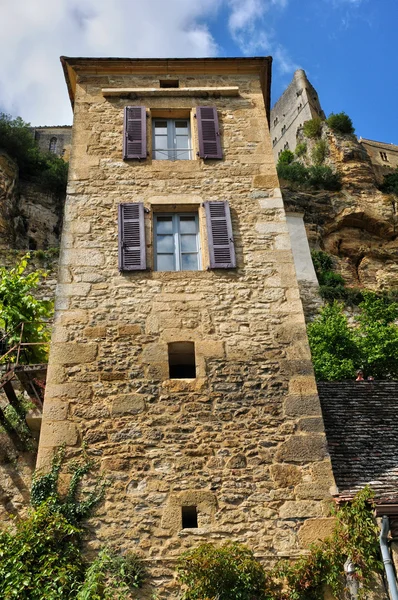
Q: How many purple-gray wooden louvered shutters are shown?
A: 4